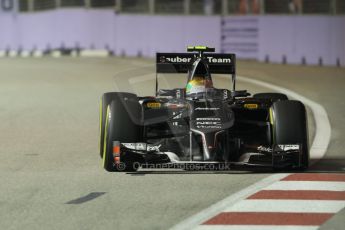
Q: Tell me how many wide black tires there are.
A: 4